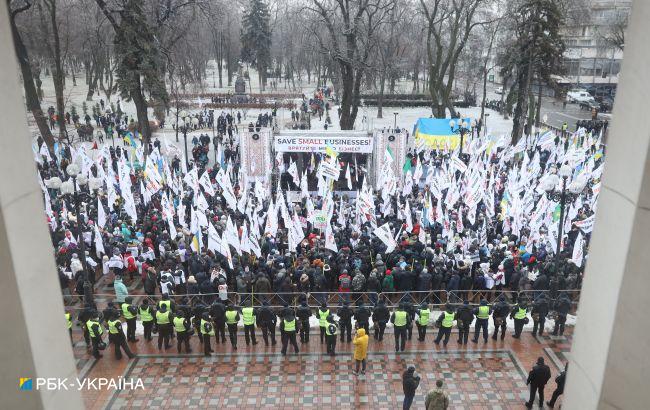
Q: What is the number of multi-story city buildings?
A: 1